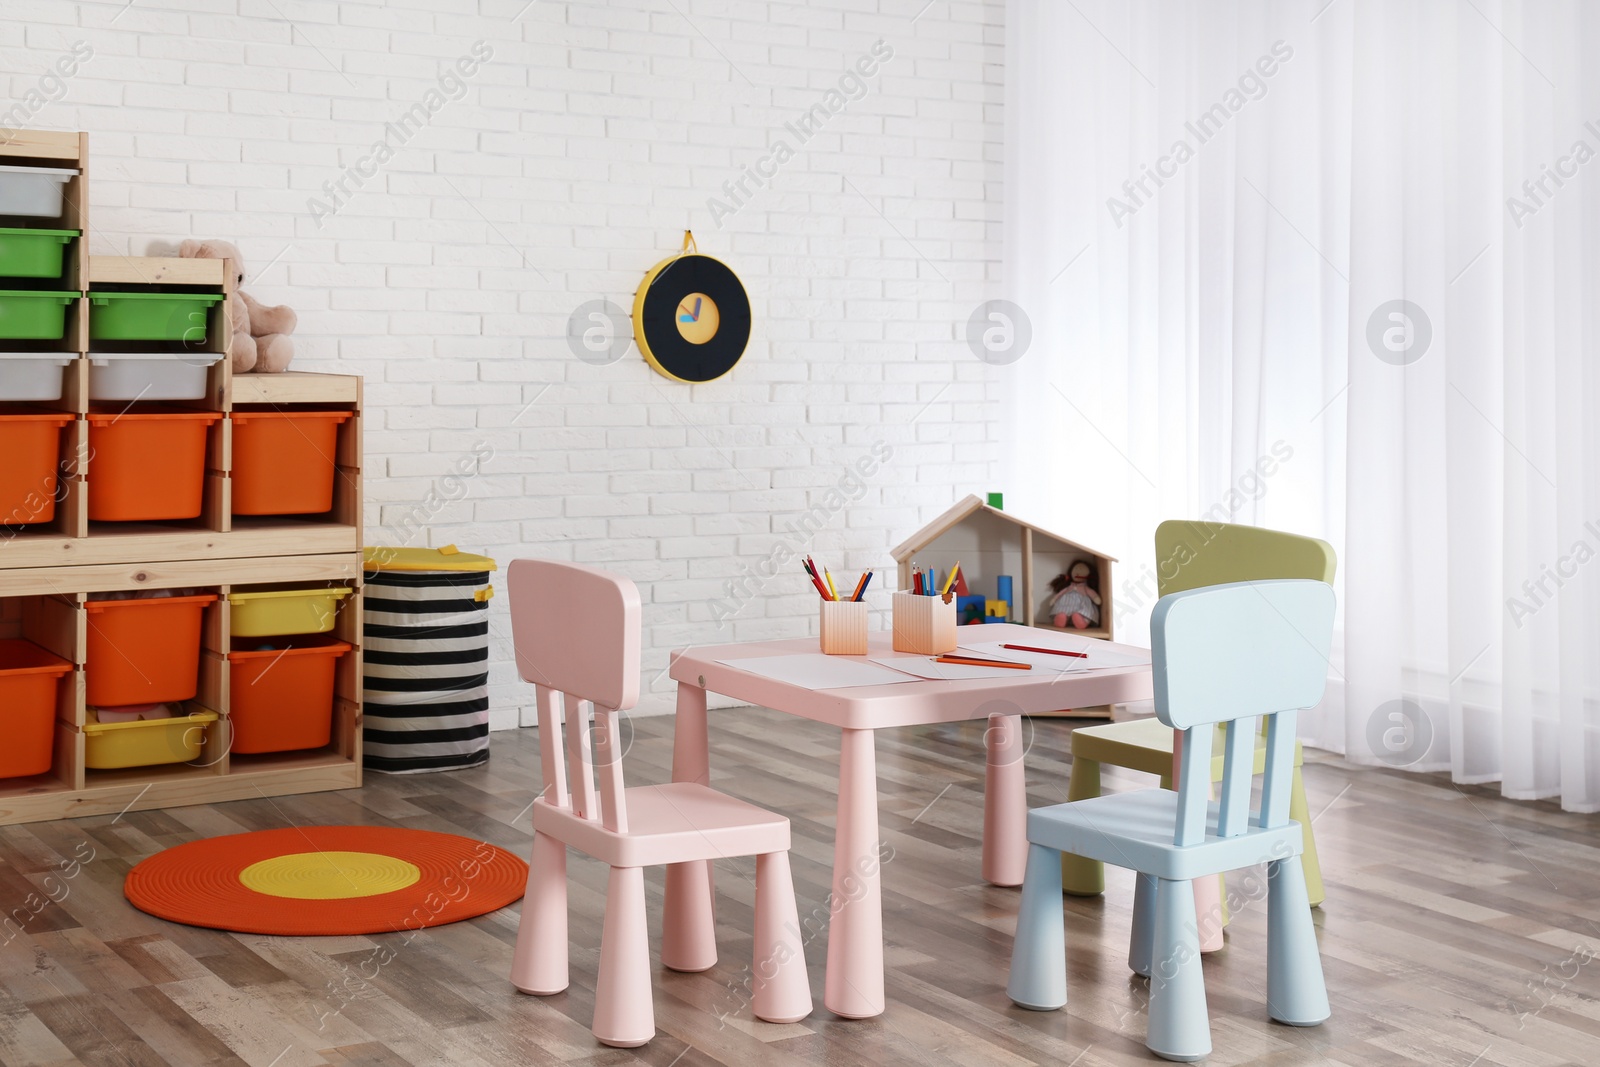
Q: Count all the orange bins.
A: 6